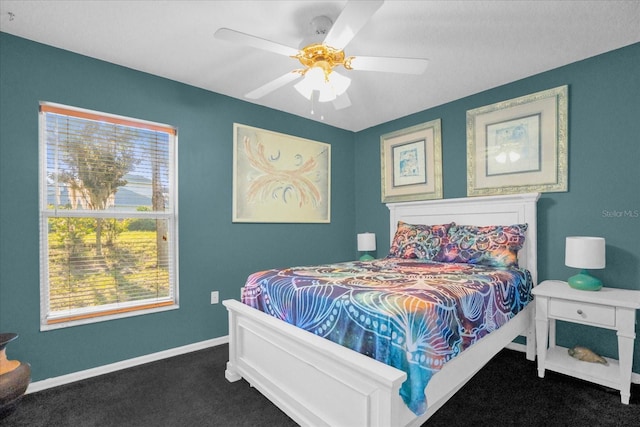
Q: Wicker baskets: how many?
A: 0